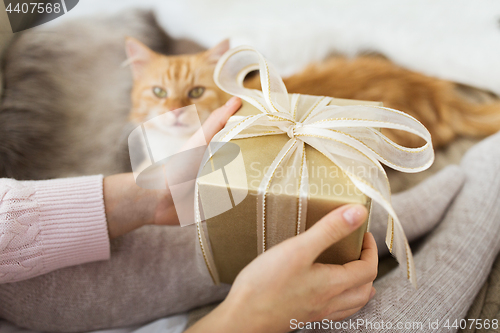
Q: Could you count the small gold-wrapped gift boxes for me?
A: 1